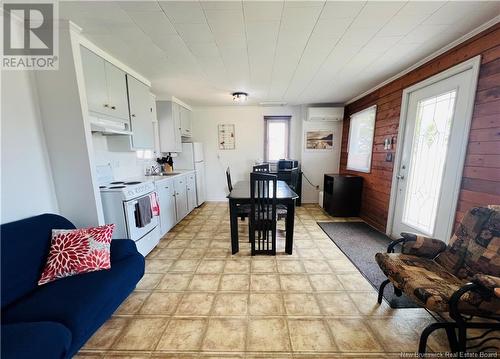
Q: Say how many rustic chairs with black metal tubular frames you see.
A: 1